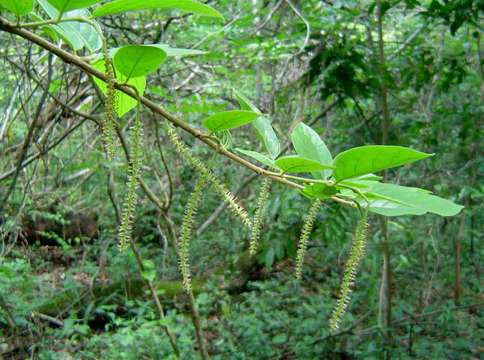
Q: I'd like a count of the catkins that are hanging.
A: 7